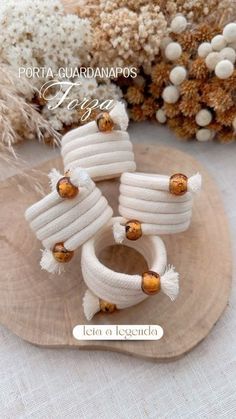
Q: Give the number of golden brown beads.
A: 7